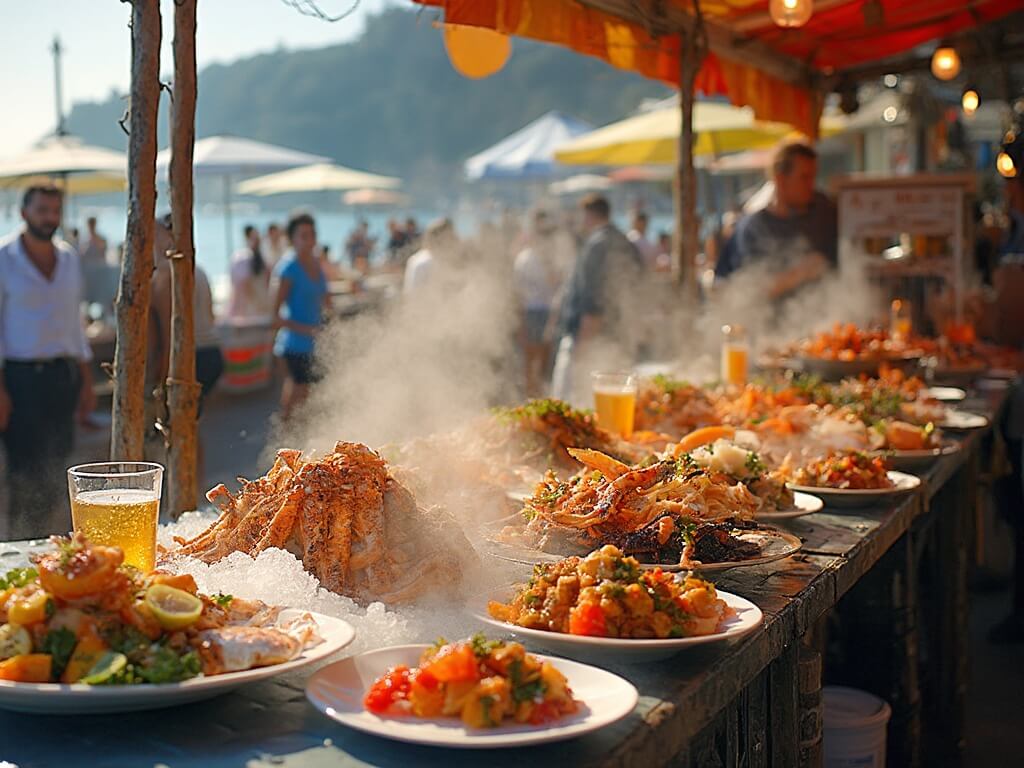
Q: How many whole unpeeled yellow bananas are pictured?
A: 0